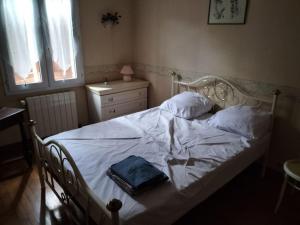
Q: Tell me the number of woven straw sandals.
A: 0